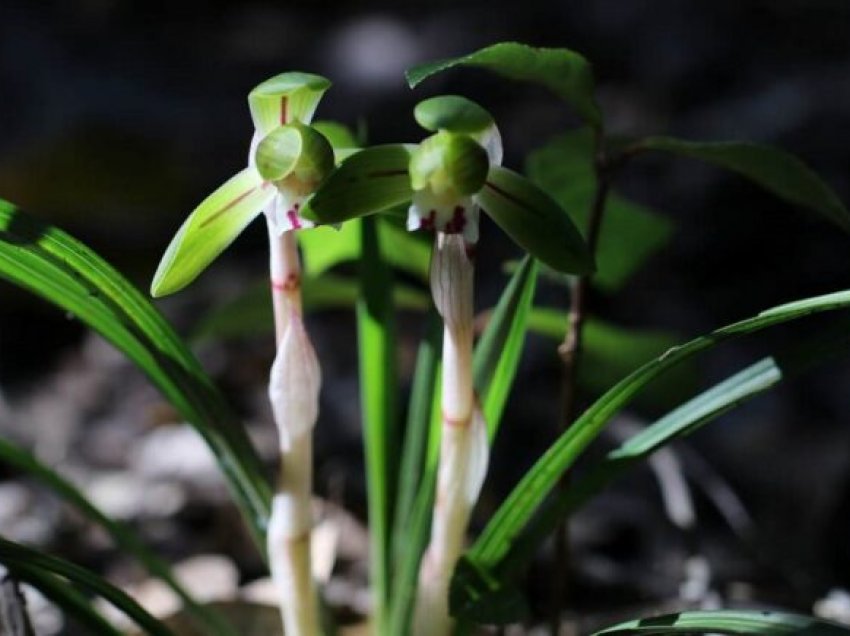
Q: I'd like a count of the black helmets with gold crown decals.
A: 0